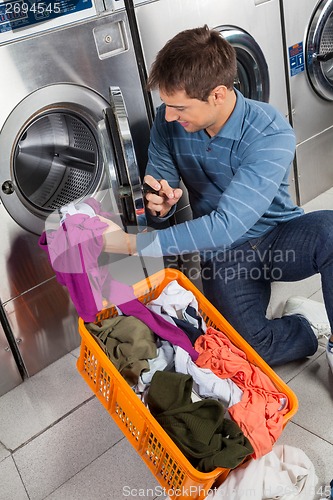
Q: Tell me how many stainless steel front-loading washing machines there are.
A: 3